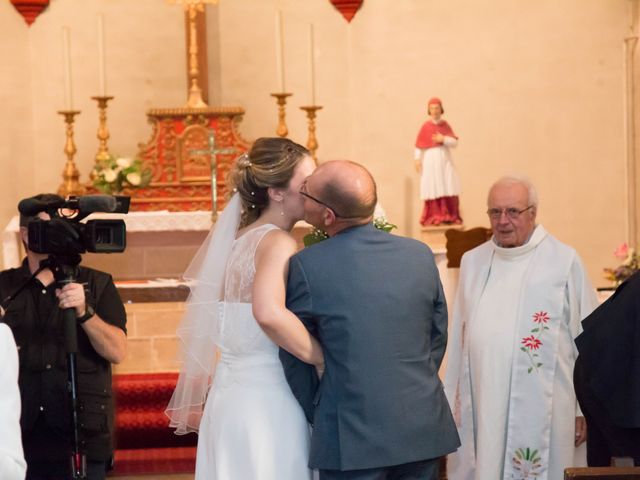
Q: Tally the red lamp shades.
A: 2